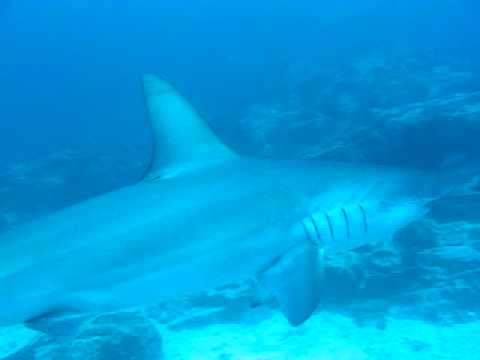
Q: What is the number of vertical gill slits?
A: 5